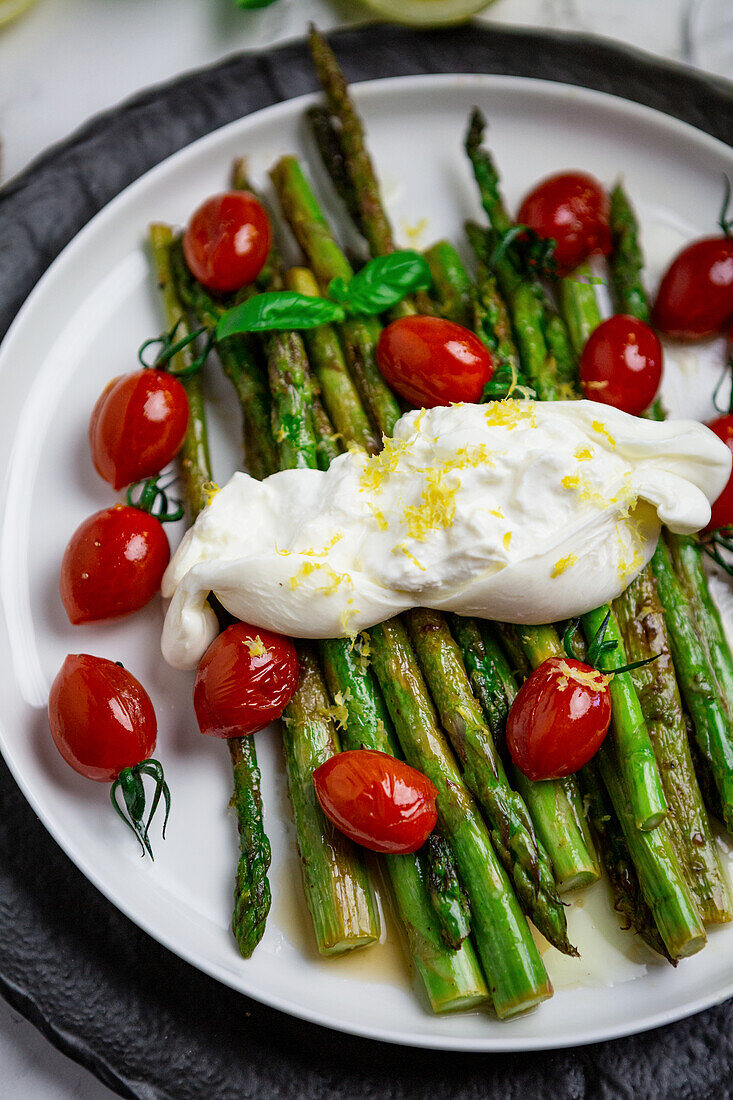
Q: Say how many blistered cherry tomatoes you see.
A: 12